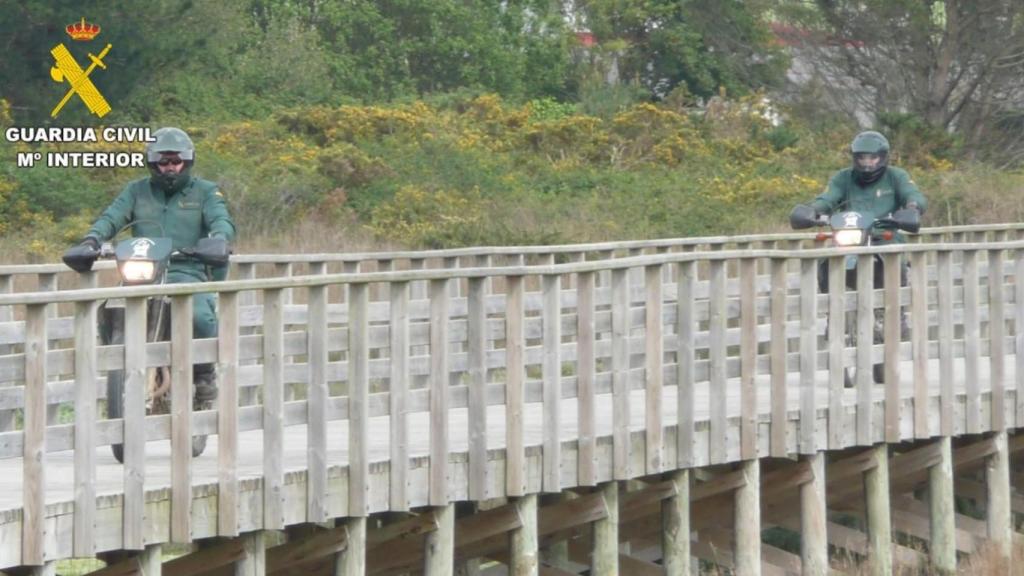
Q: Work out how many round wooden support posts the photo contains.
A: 13